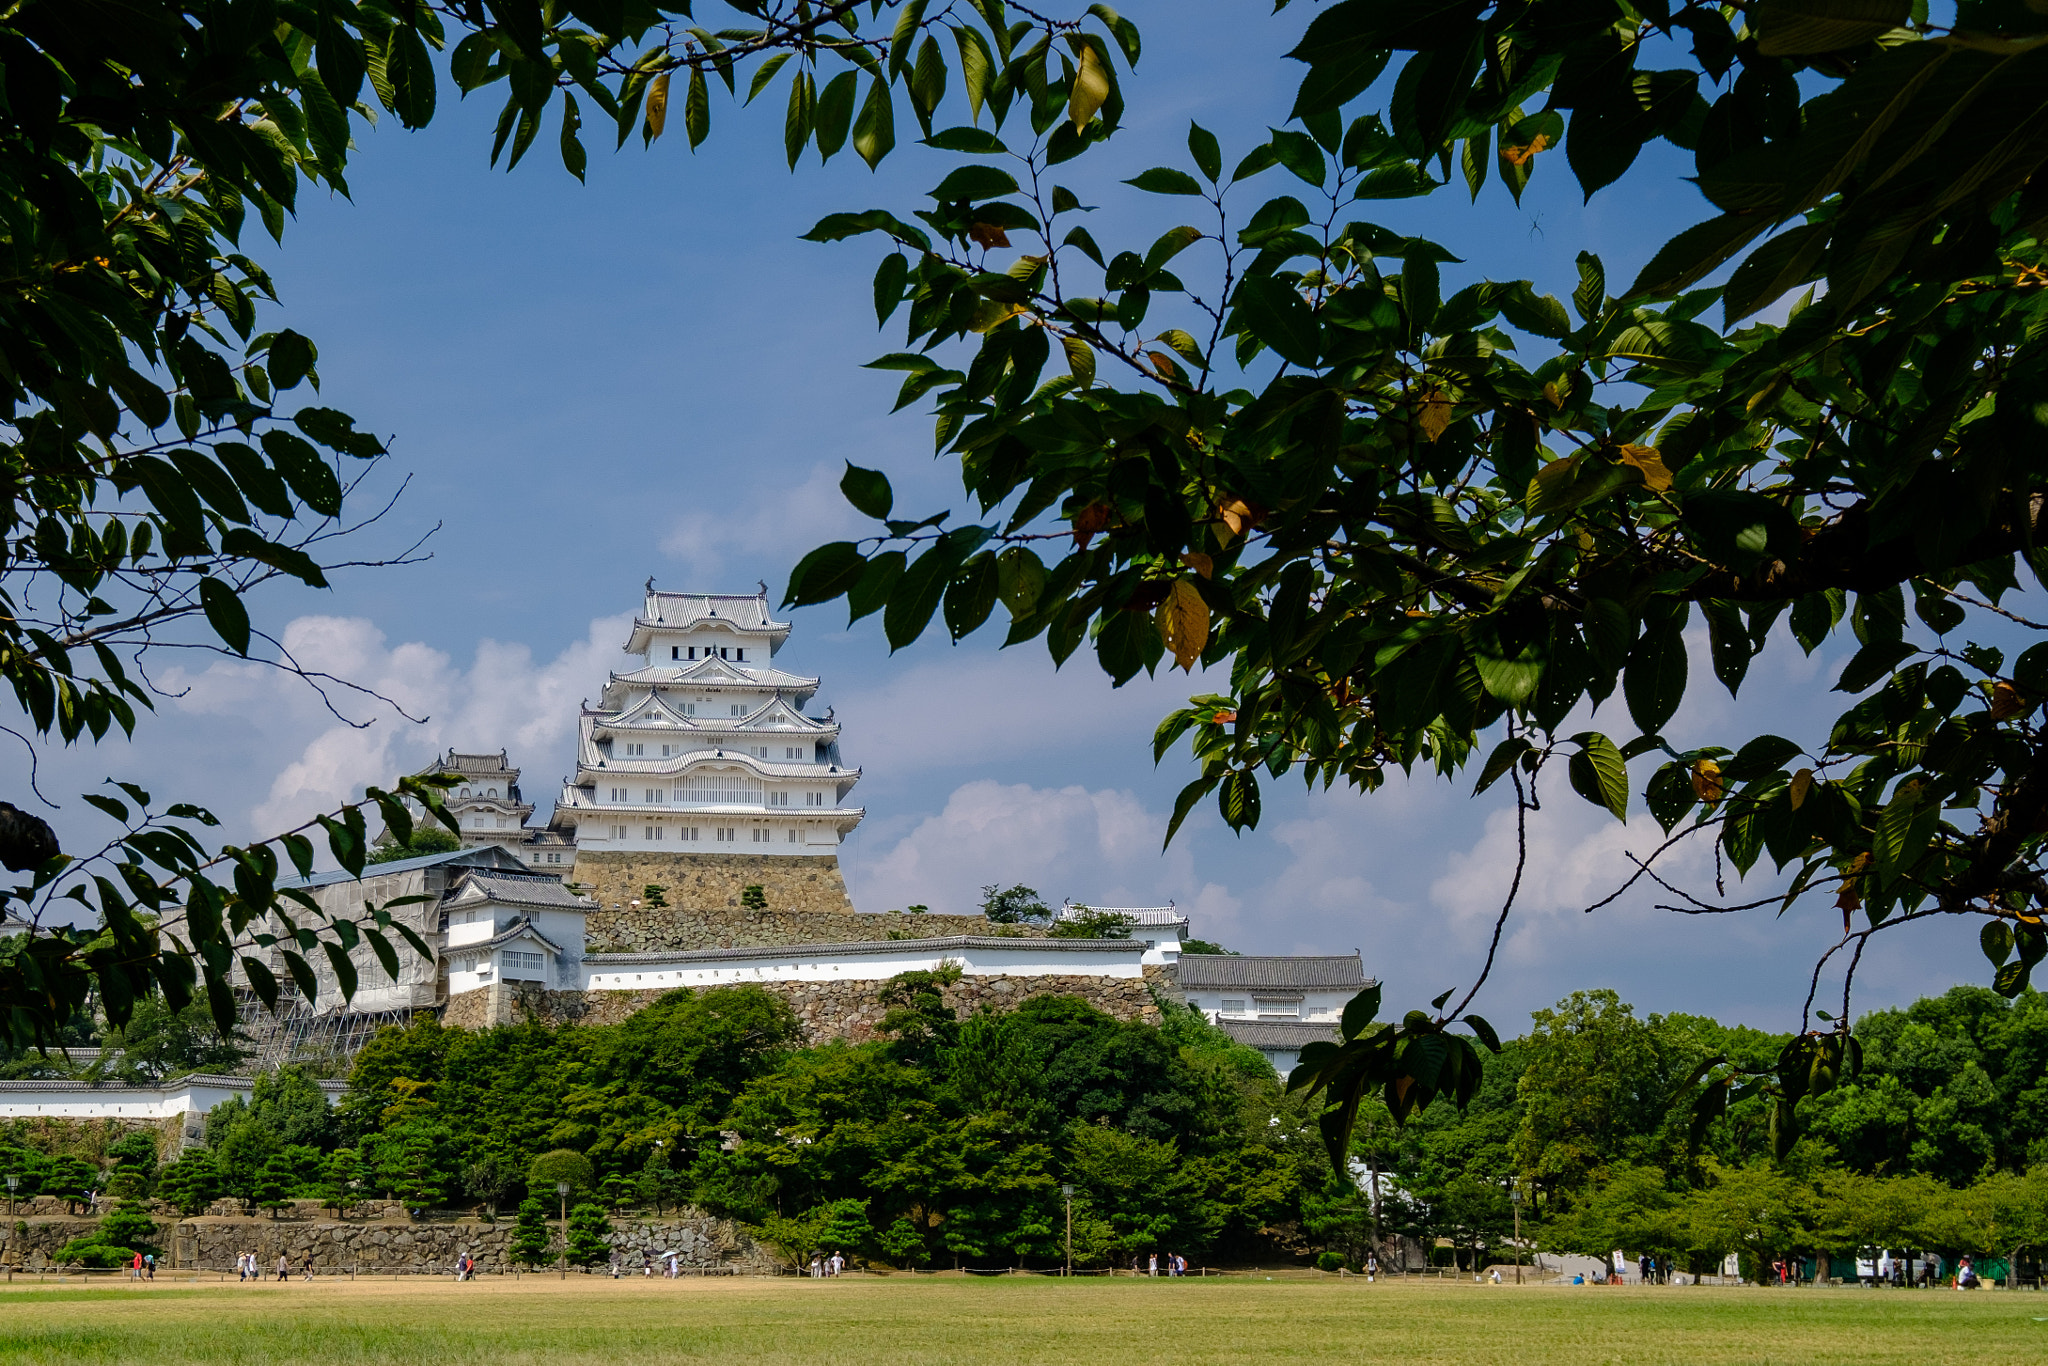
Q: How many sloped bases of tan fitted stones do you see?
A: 1